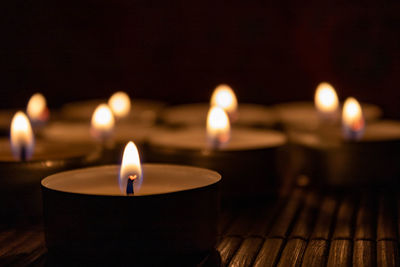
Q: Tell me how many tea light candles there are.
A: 9